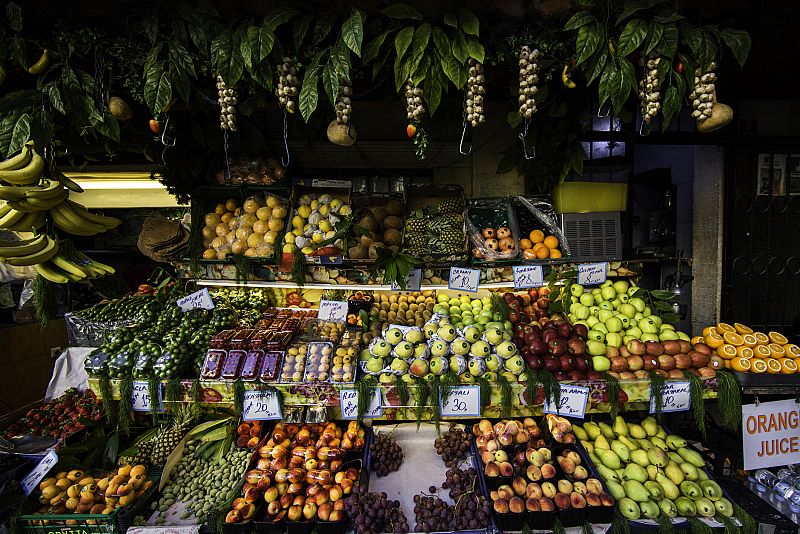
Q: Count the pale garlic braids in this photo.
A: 8